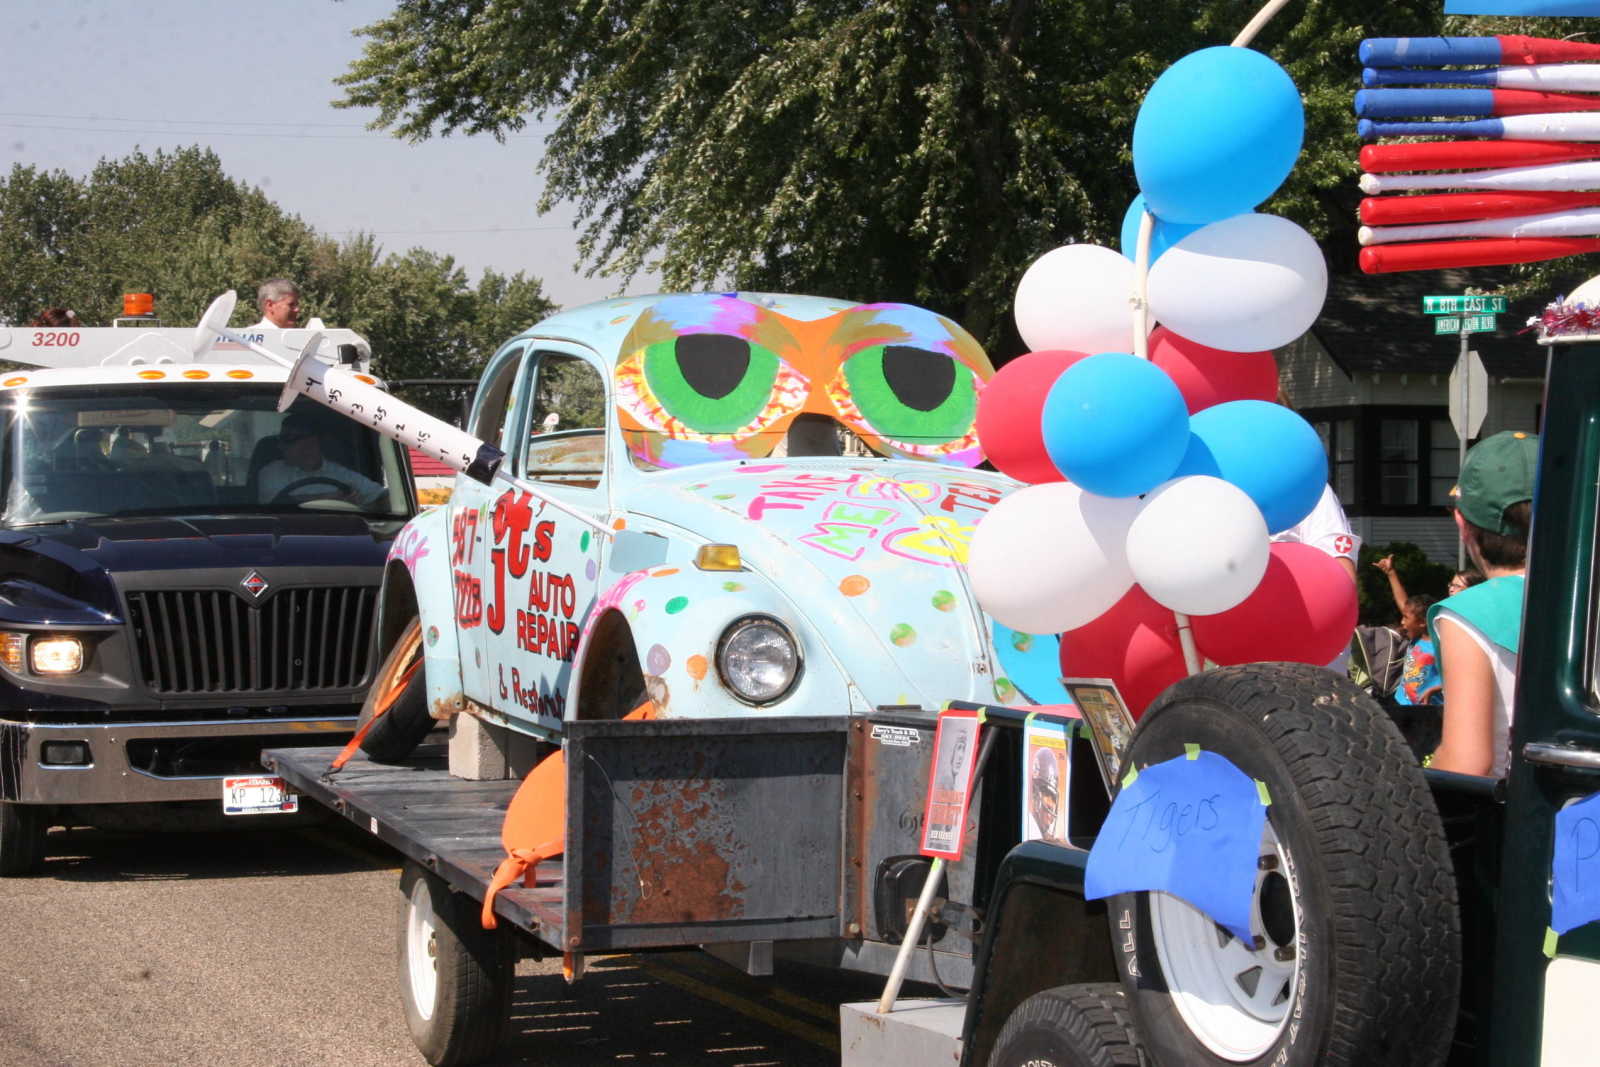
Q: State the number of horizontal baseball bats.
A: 9